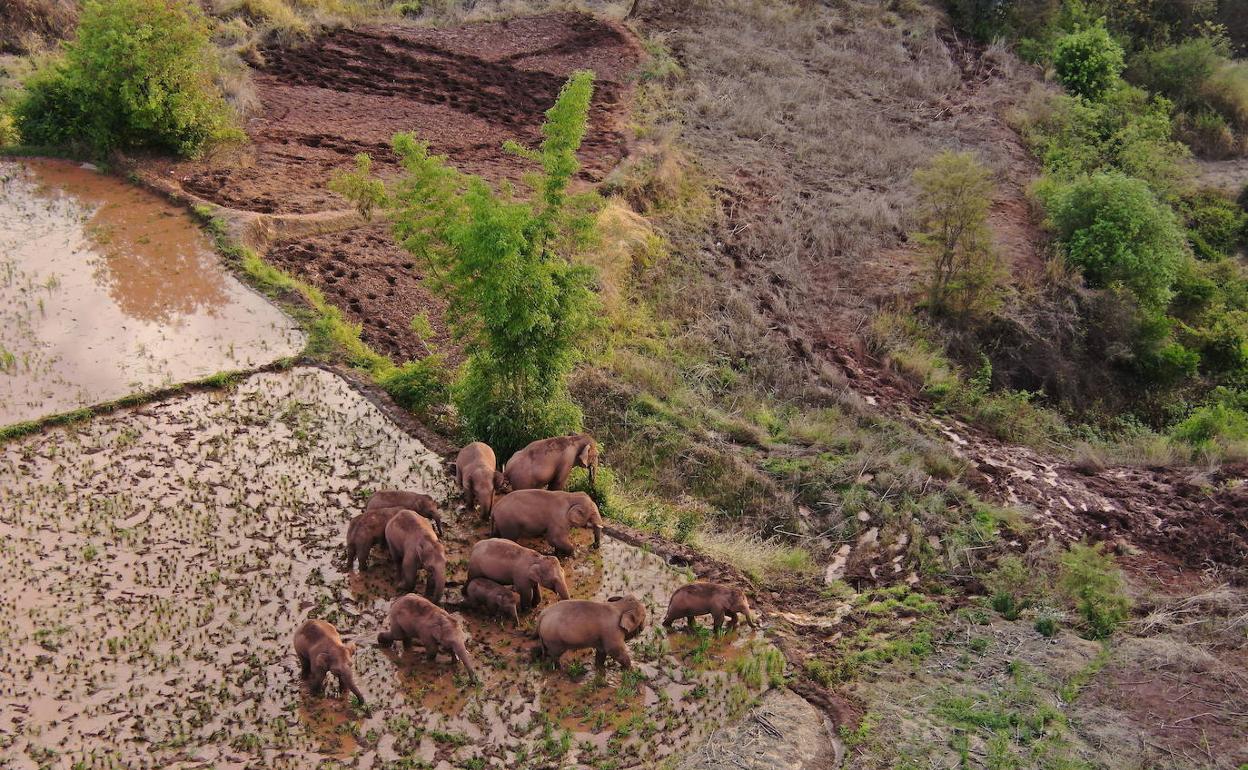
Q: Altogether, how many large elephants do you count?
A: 11